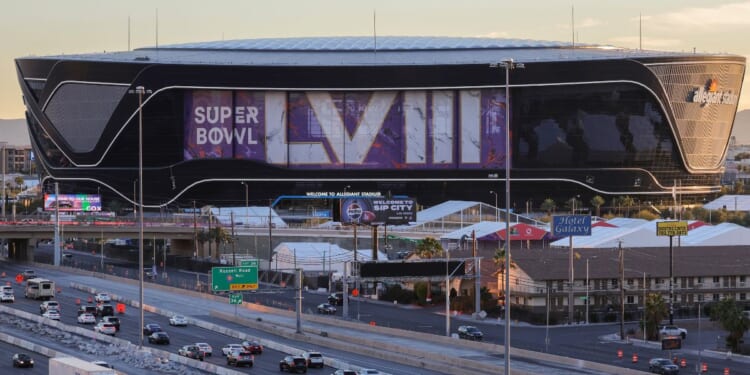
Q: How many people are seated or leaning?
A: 0